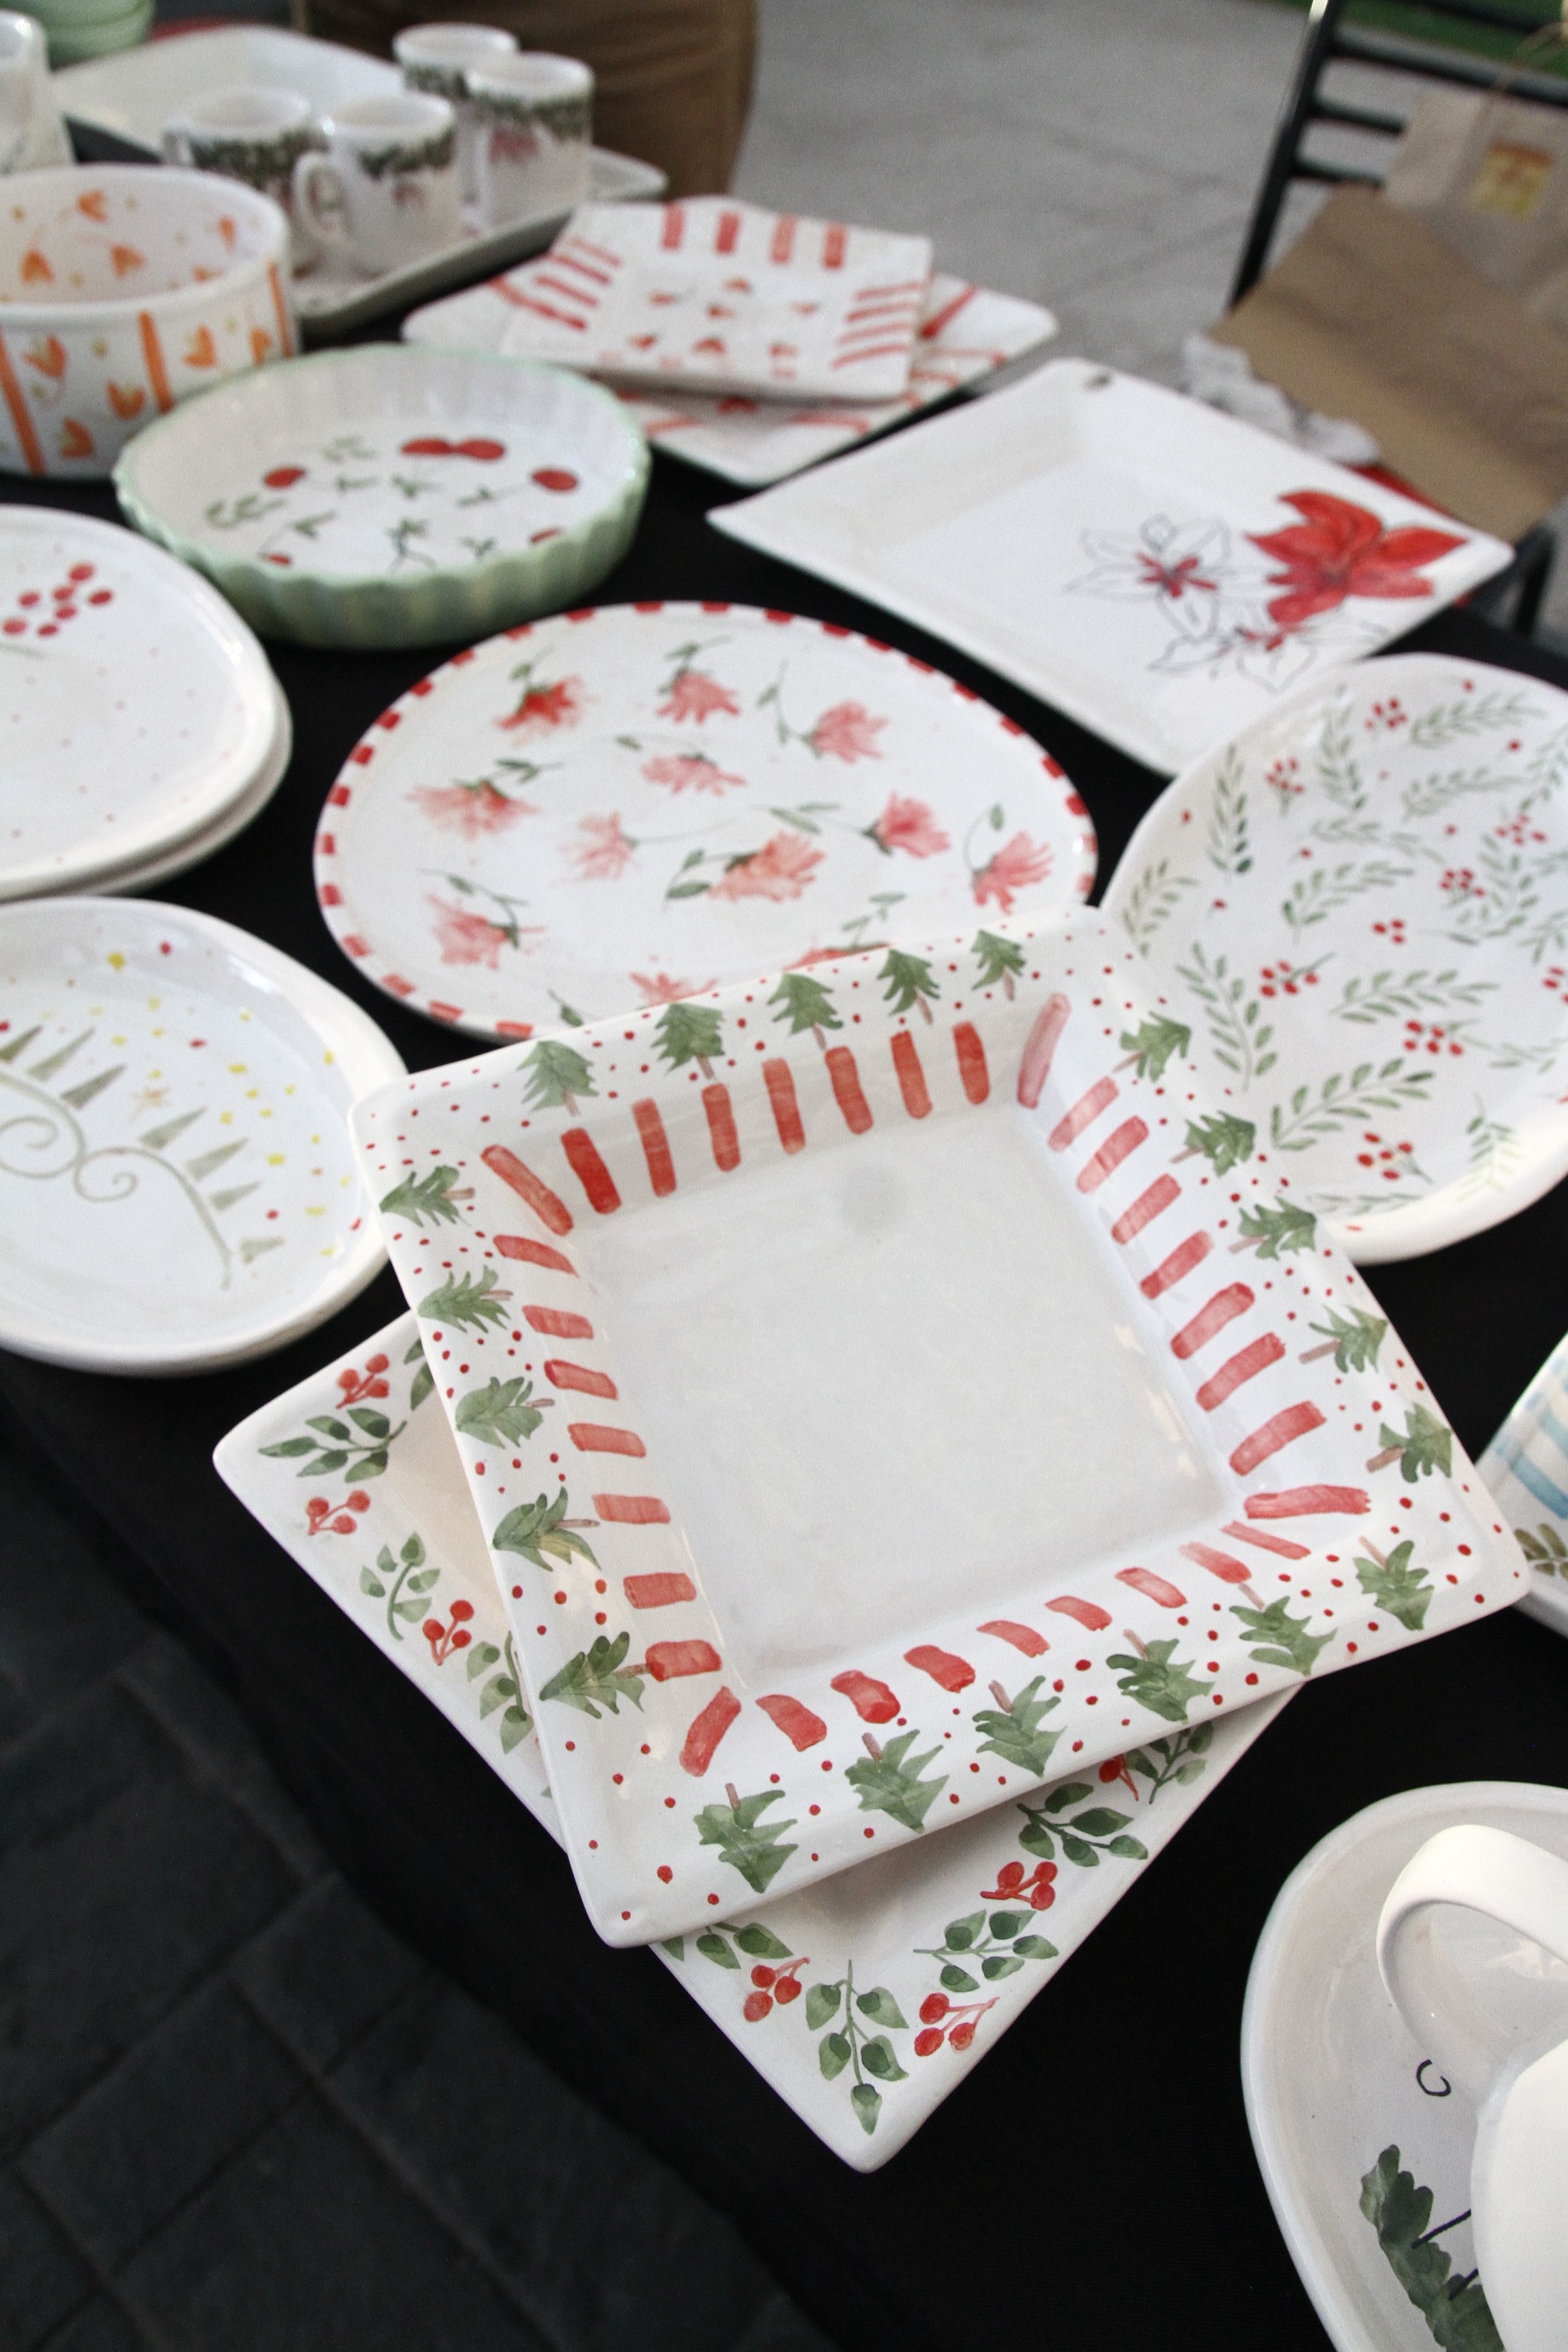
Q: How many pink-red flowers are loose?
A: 12